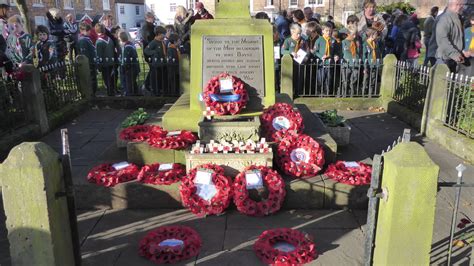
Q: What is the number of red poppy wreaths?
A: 12